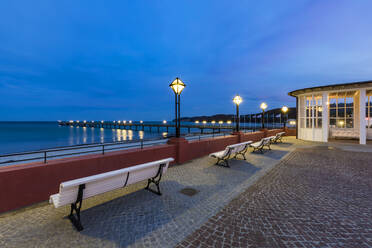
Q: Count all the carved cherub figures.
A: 0